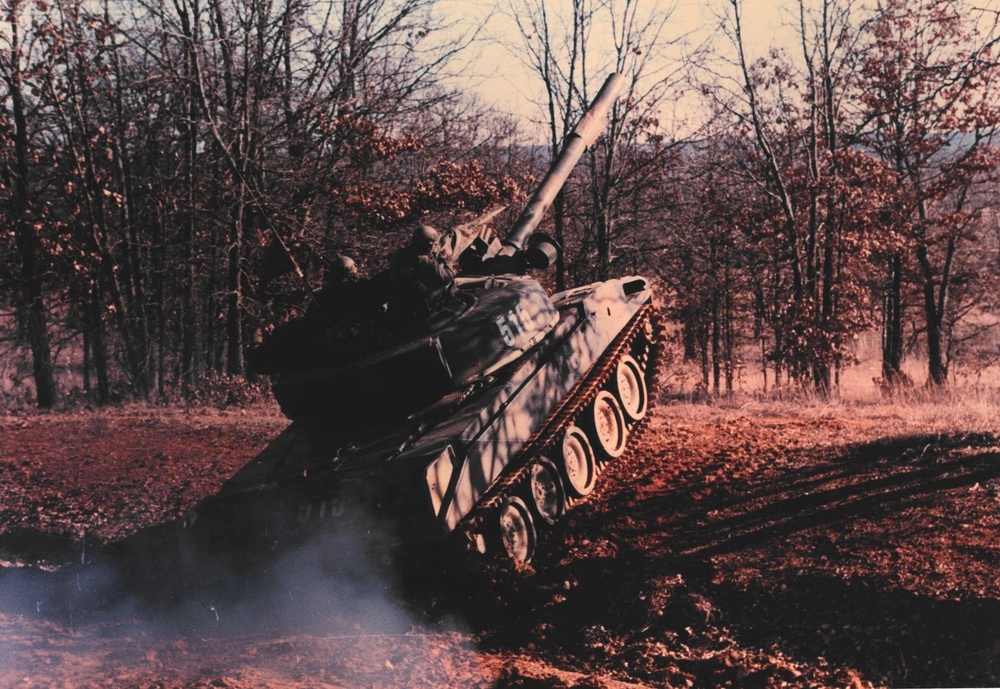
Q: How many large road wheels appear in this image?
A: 5